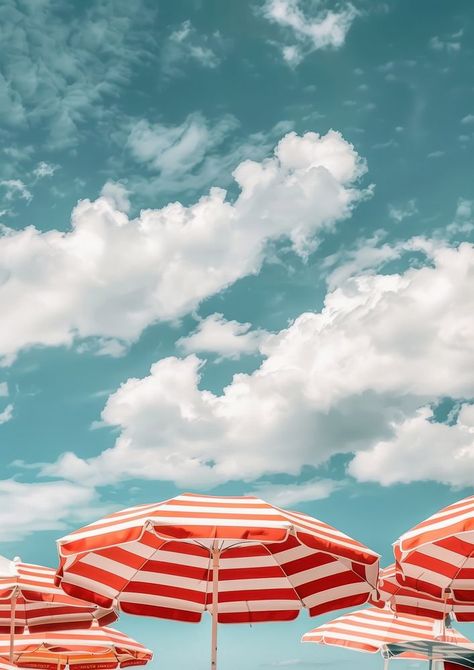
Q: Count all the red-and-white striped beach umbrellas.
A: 6